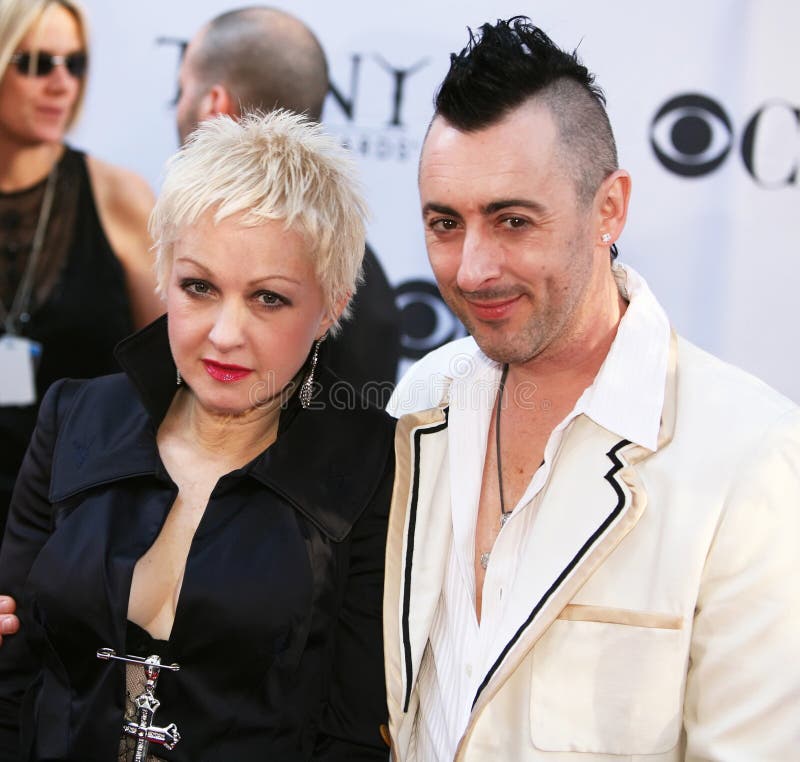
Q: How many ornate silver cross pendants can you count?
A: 1